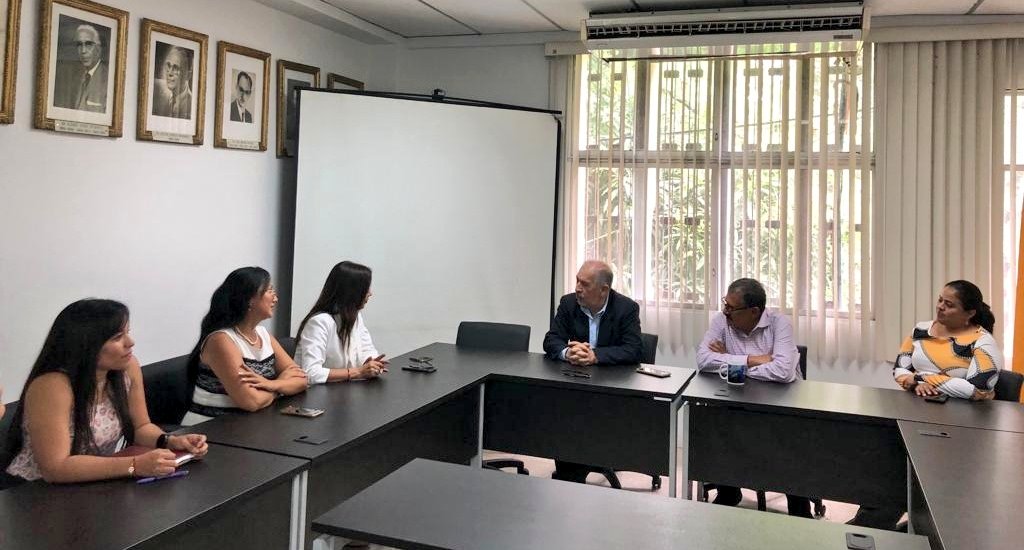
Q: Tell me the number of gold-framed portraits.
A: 6